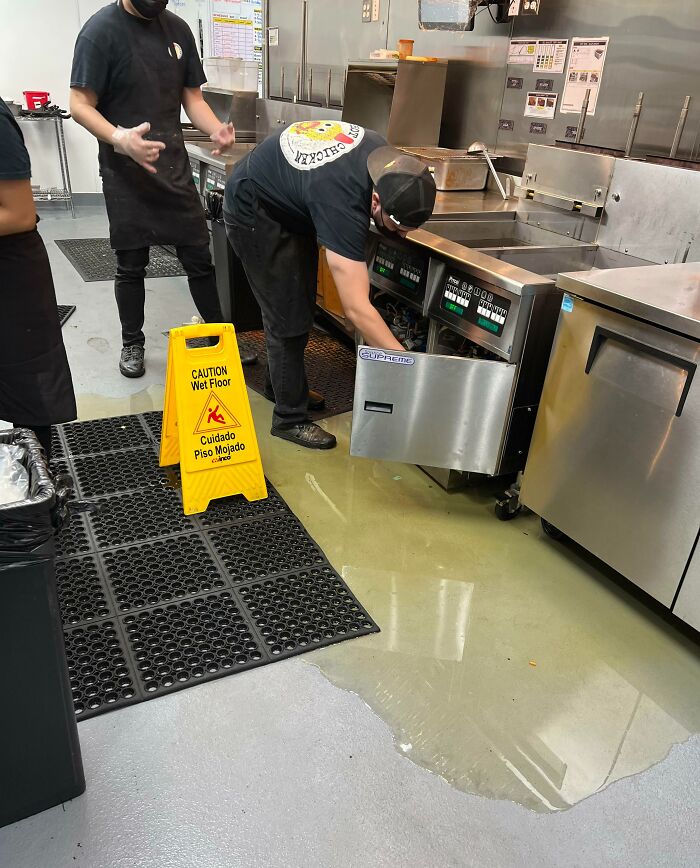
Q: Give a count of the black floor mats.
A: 4